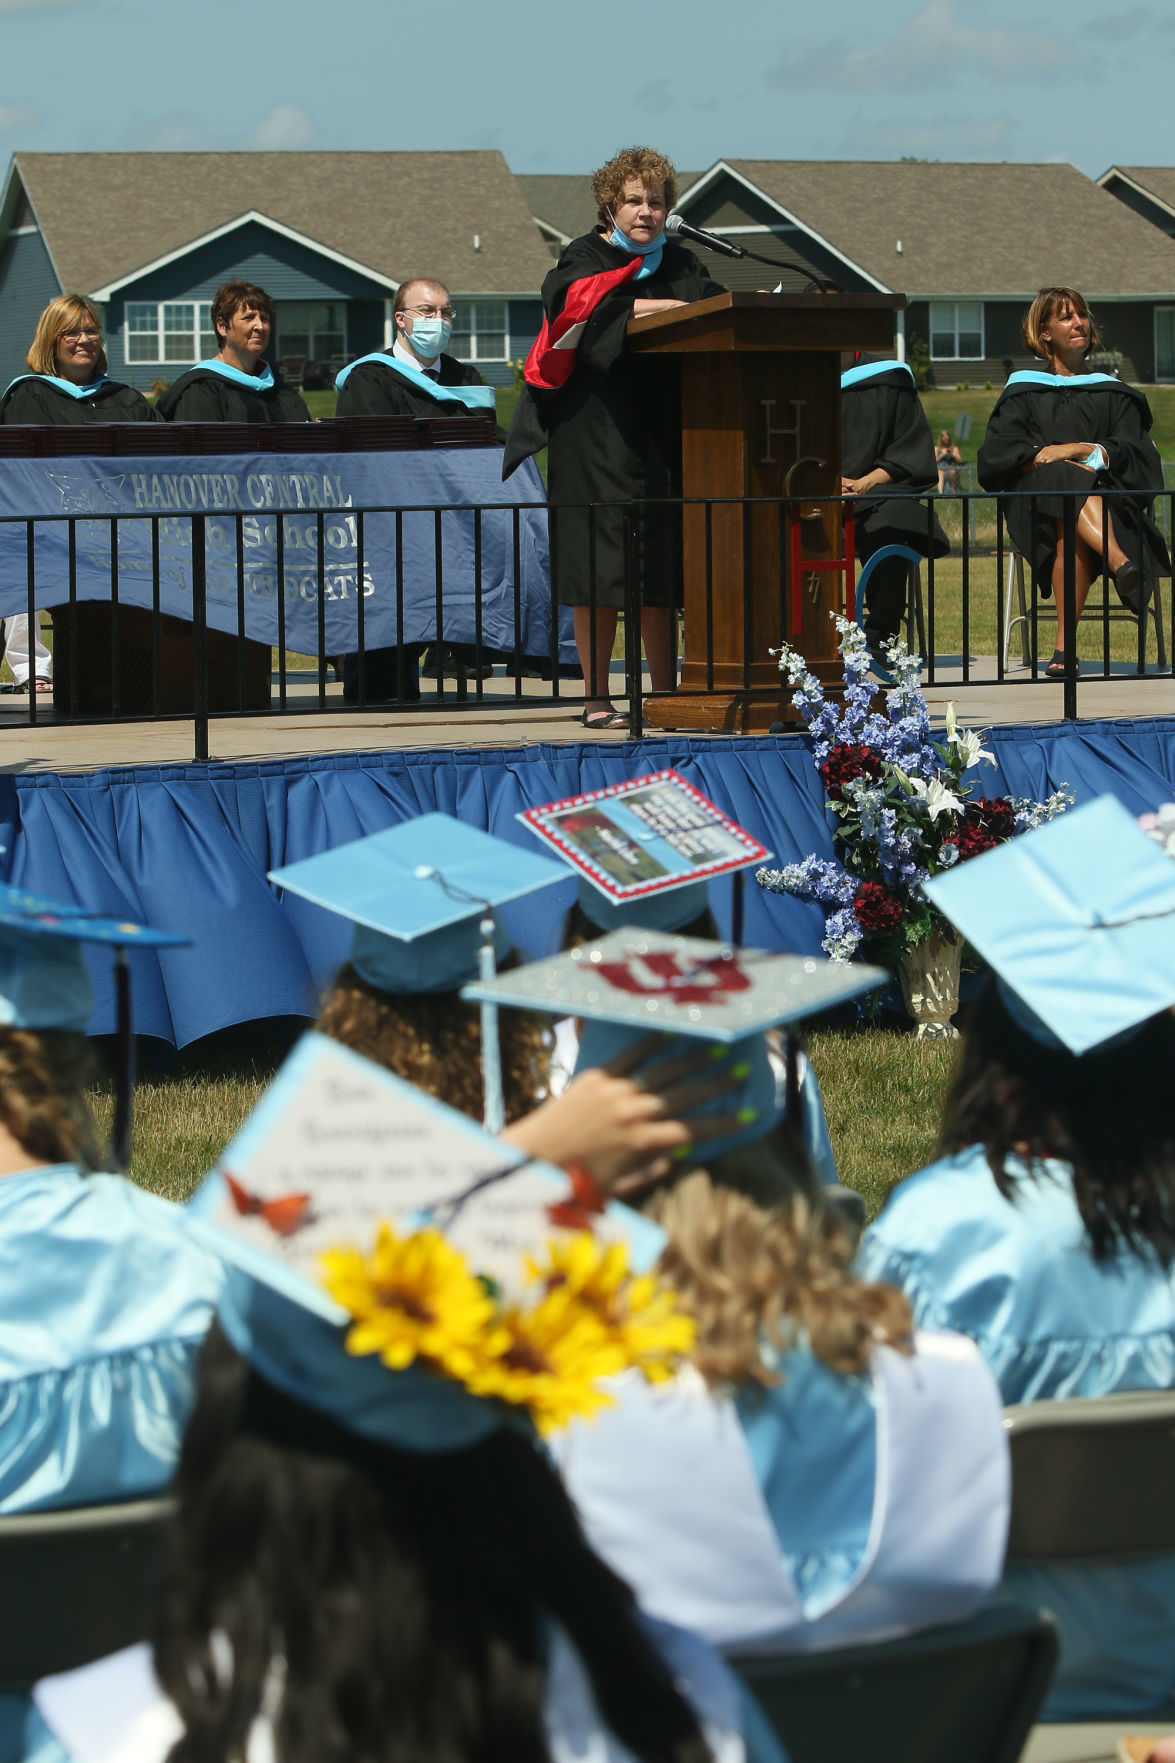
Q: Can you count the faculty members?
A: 6